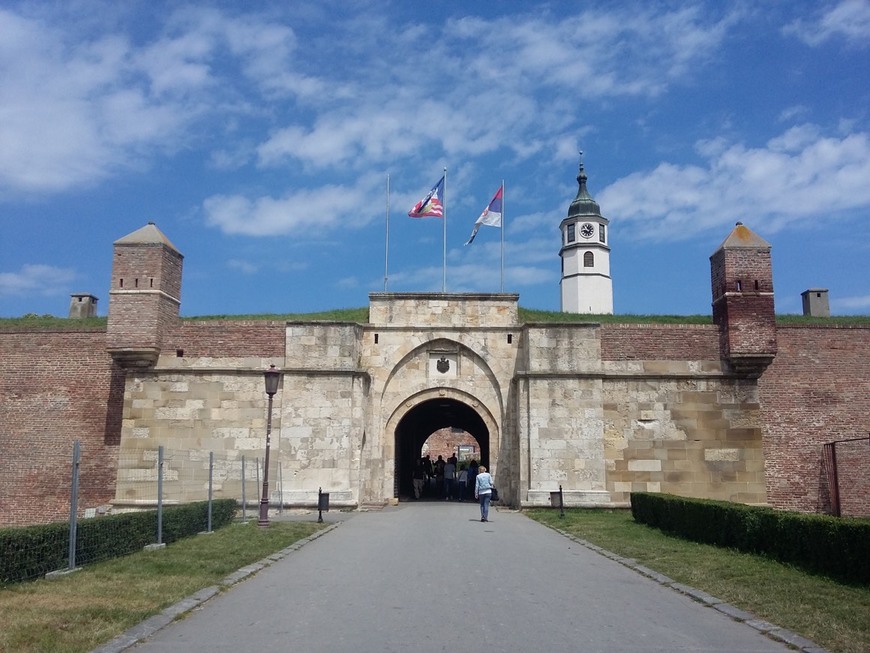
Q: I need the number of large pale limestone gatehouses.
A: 1